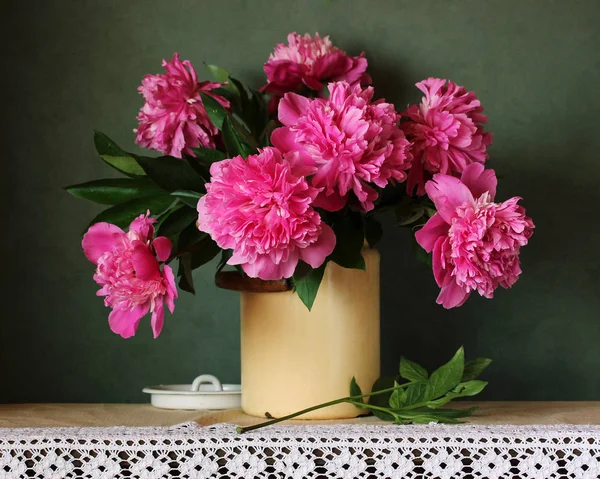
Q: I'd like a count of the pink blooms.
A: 7